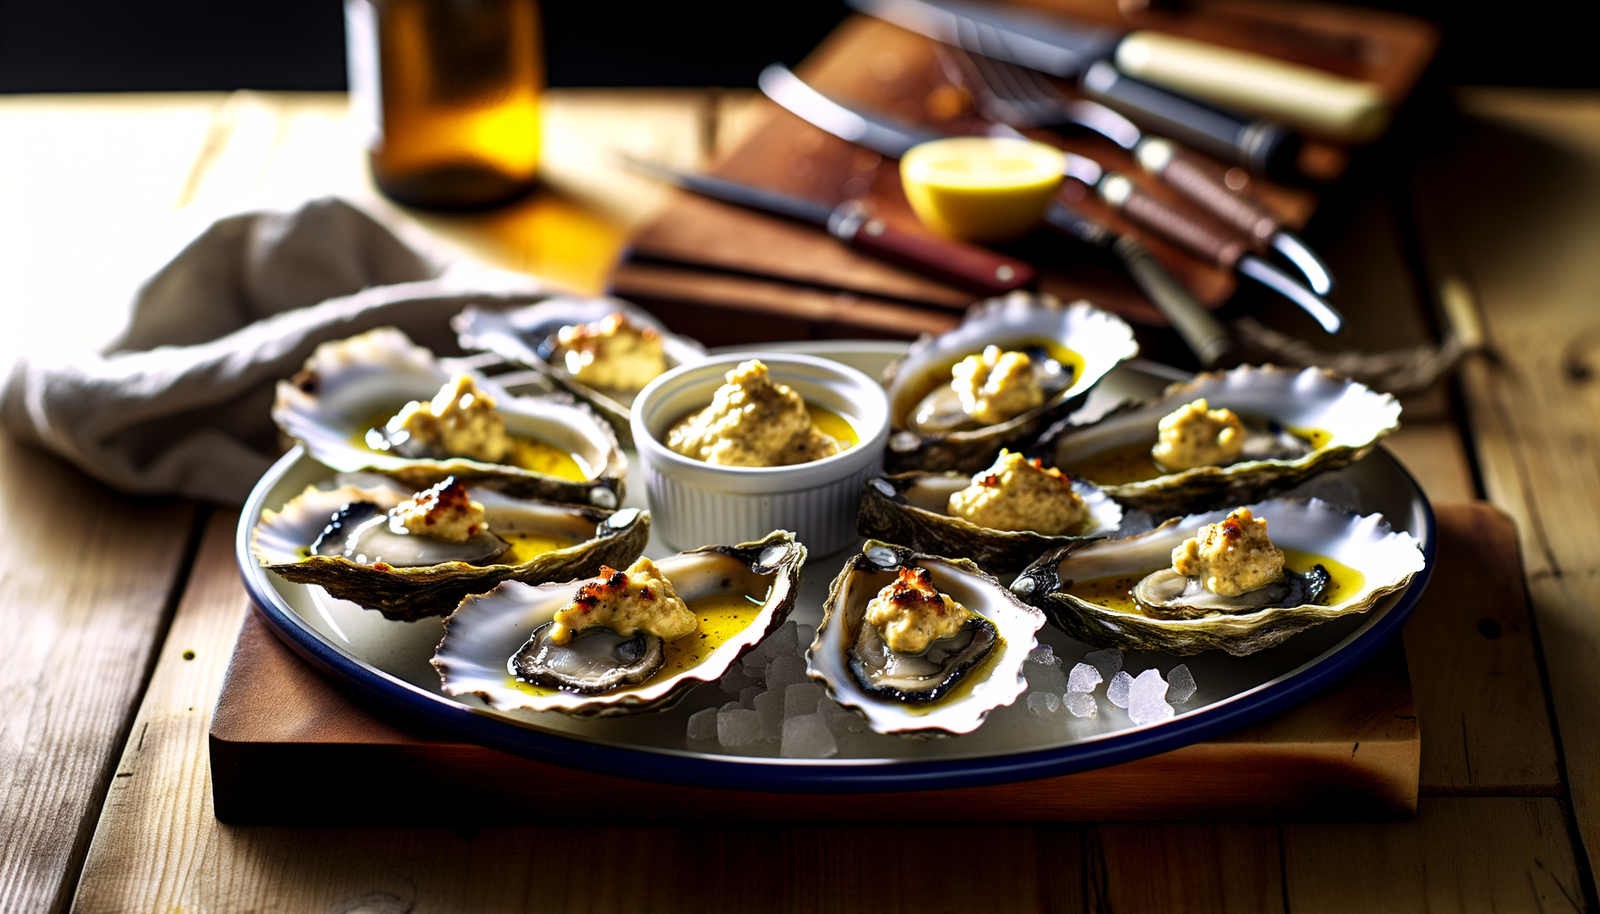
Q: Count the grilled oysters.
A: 9